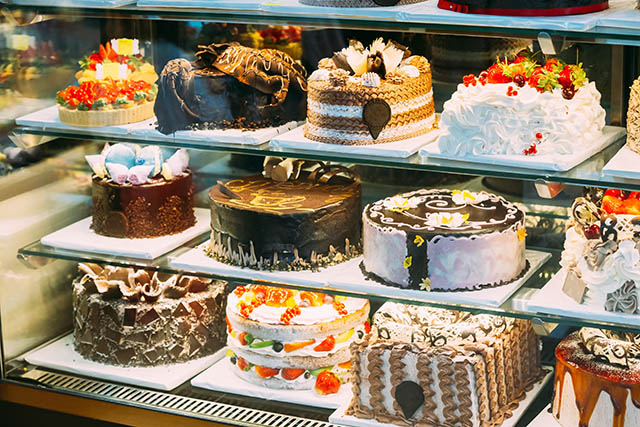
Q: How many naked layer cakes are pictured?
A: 1